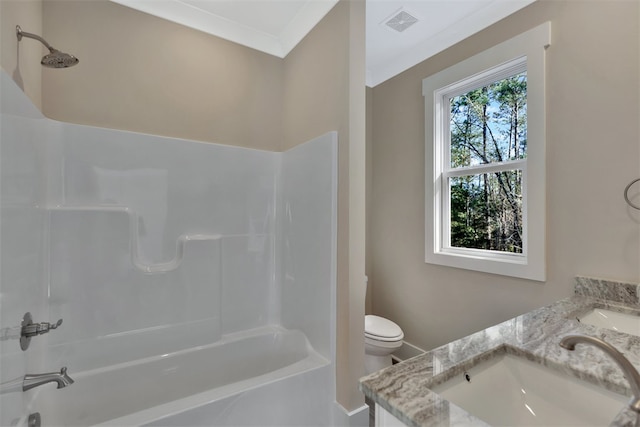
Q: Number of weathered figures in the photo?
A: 0